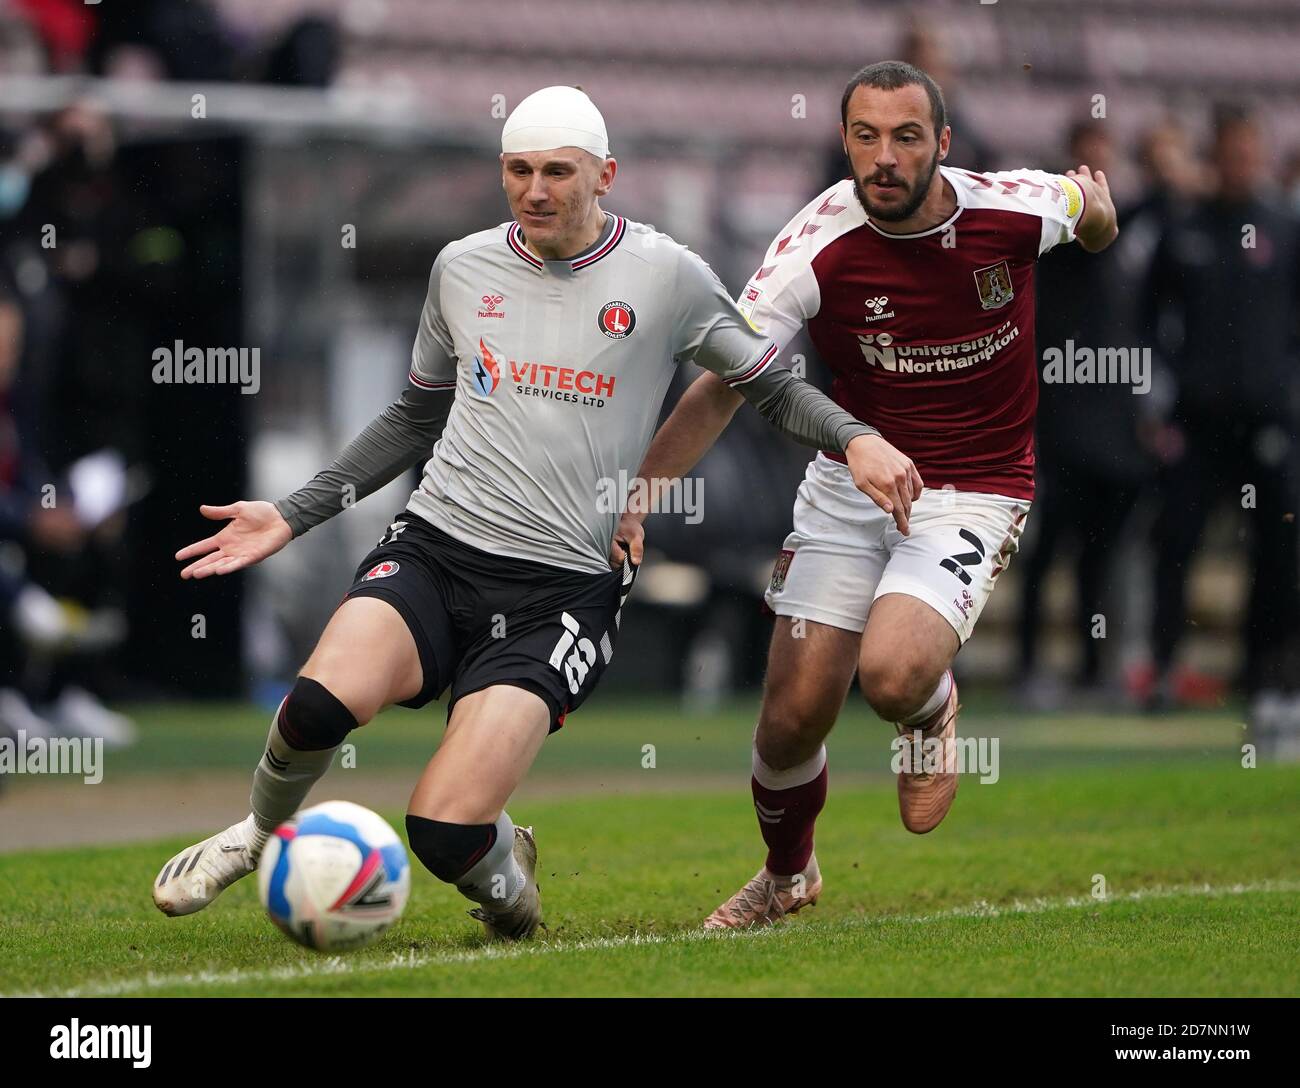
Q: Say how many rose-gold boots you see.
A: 2